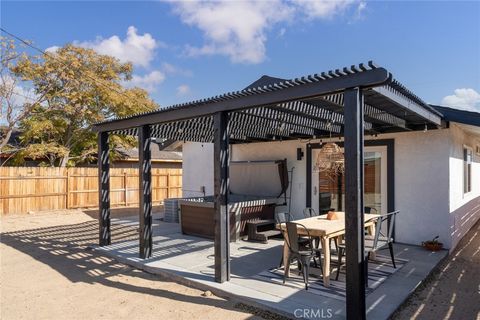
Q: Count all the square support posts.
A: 4